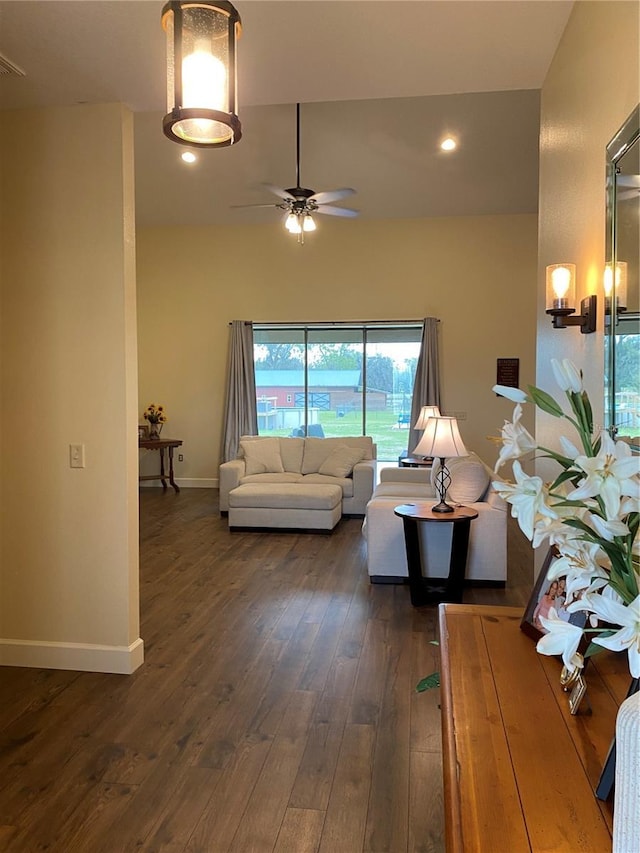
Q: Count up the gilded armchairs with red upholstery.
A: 0